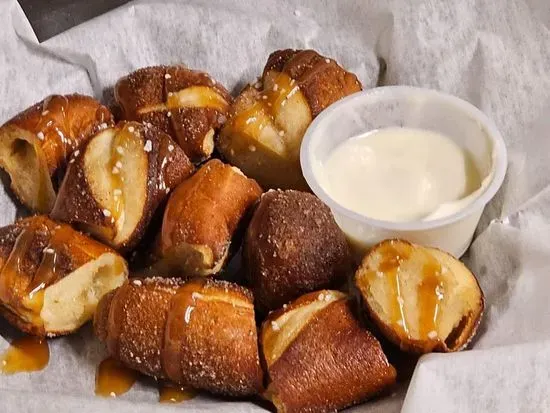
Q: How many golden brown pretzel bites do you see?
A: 10